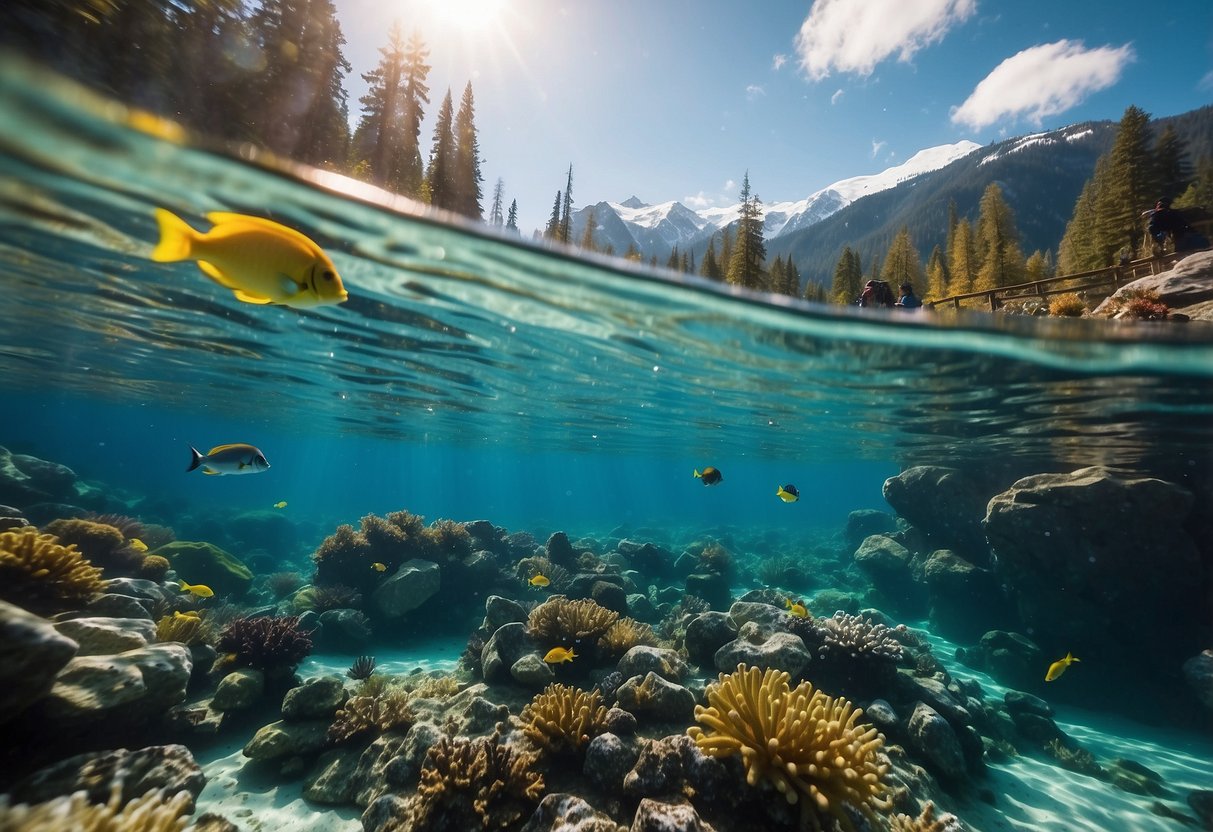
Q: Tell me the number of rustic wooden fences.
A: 1